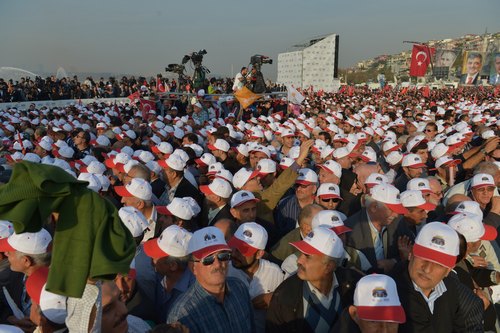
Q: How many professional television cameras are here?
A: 3